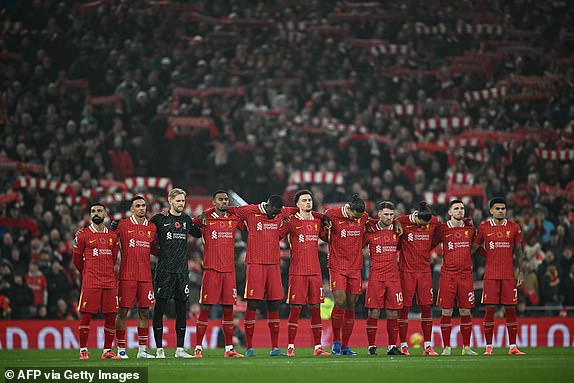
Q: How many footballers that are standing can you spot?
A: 11